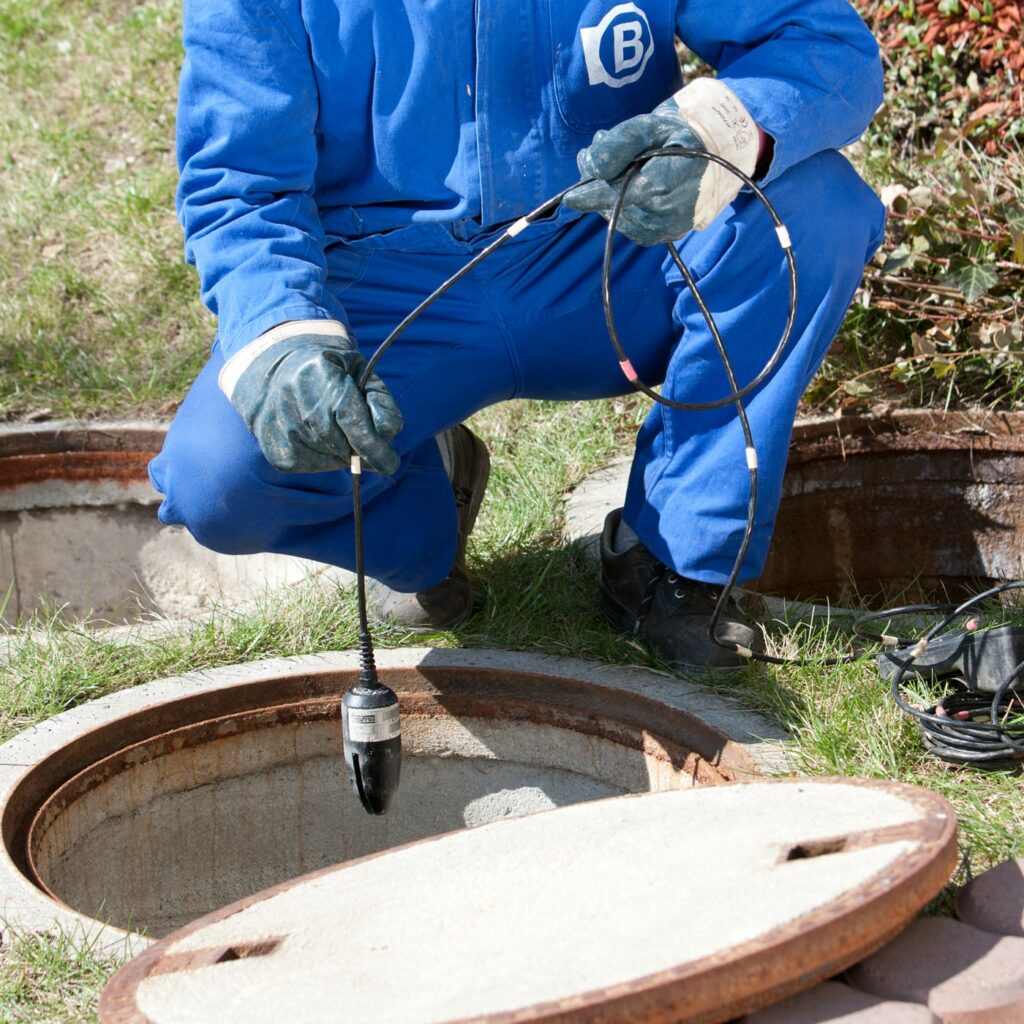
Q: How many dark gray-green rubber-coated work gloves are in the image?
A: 2